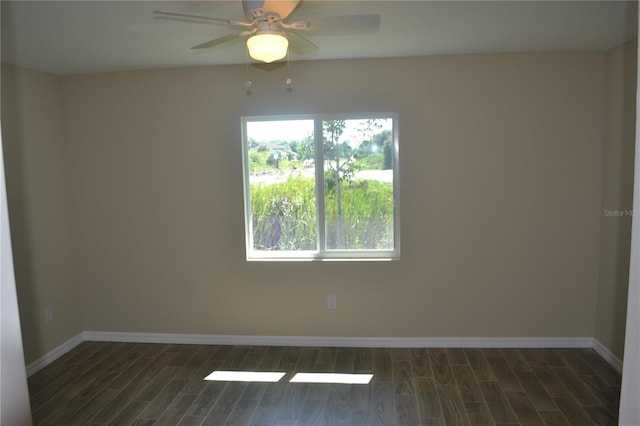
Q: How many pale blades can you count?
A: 5